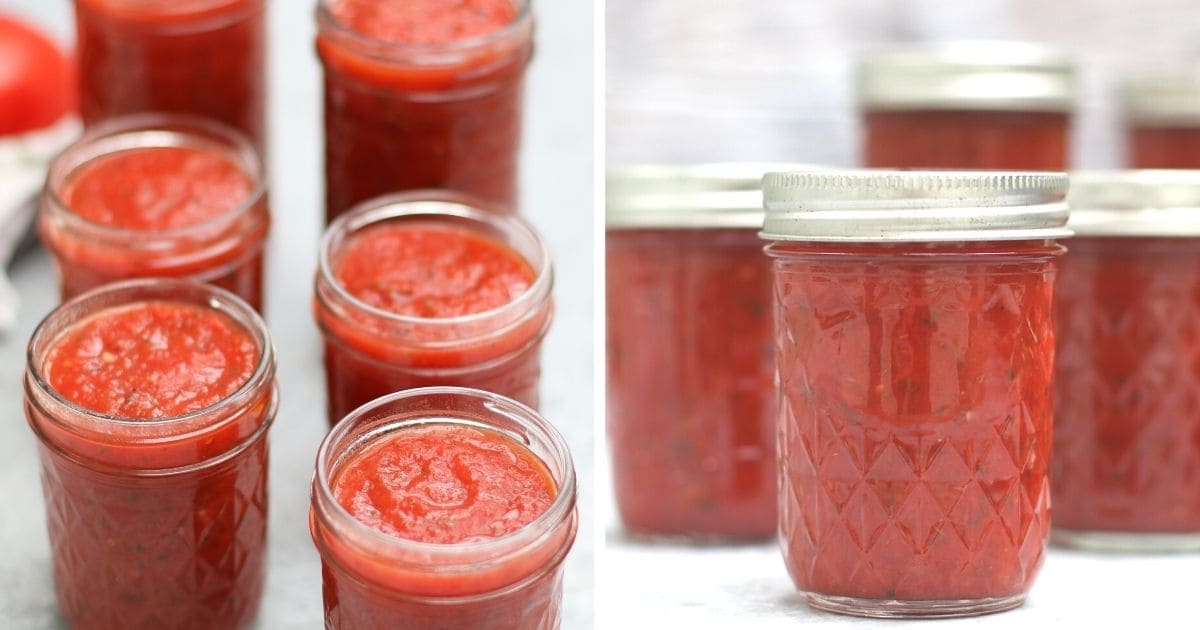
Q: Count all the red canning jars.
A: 11